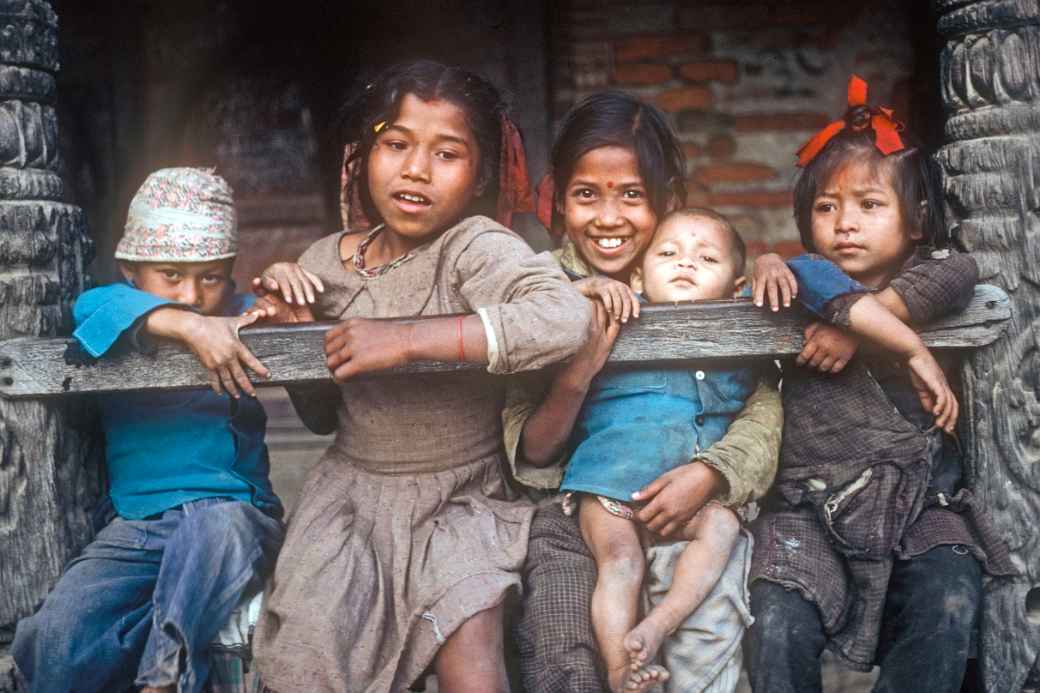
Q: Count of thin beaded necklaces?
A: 1